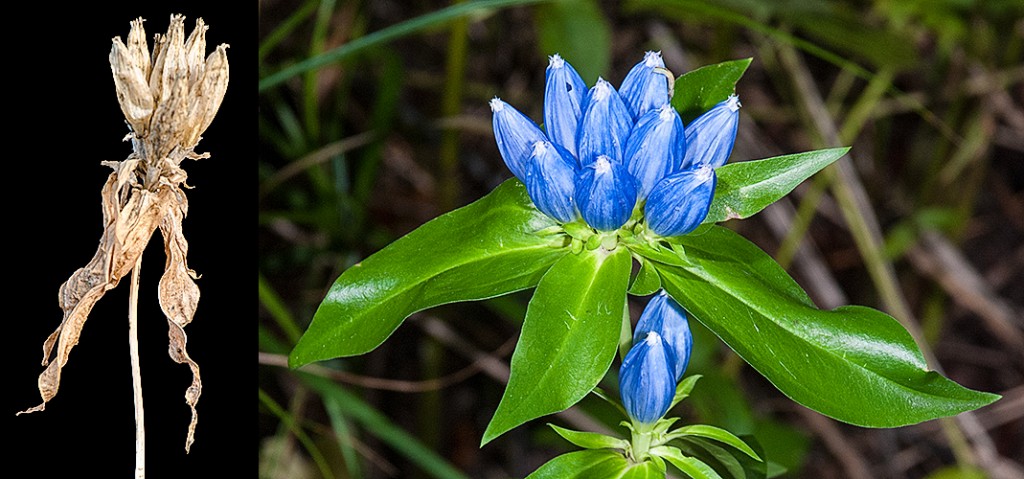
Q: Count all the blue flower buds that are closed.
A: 11